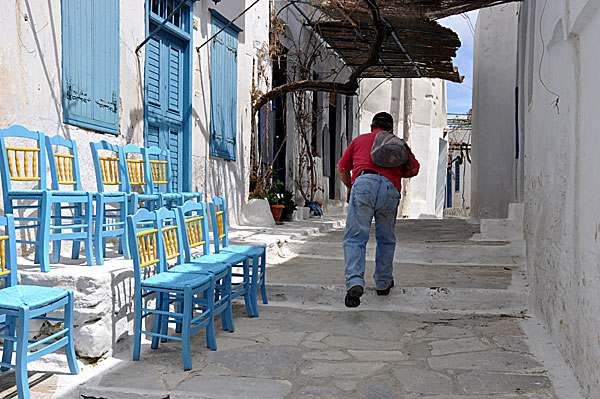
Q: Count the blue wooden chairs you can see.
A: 10